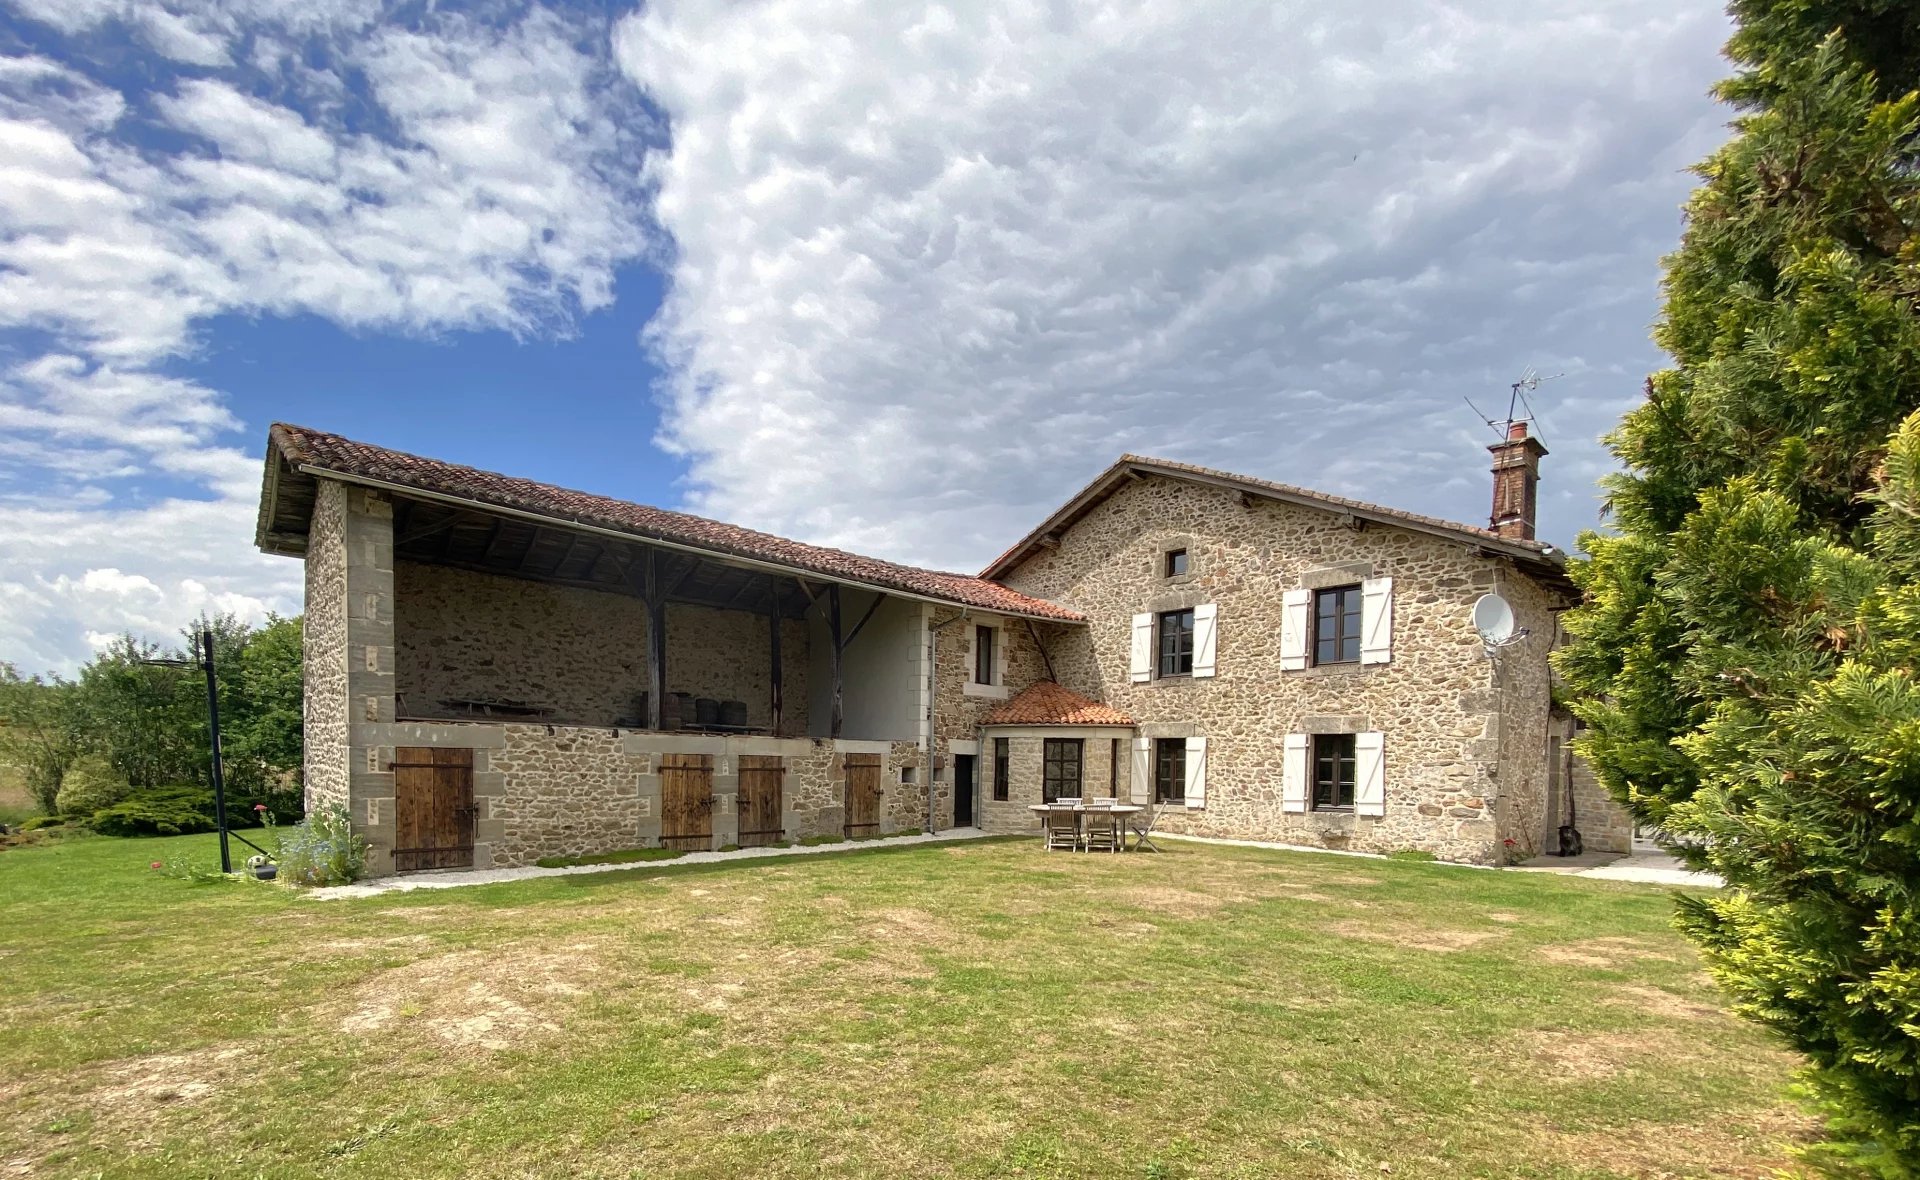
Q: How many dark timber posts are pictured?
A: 3